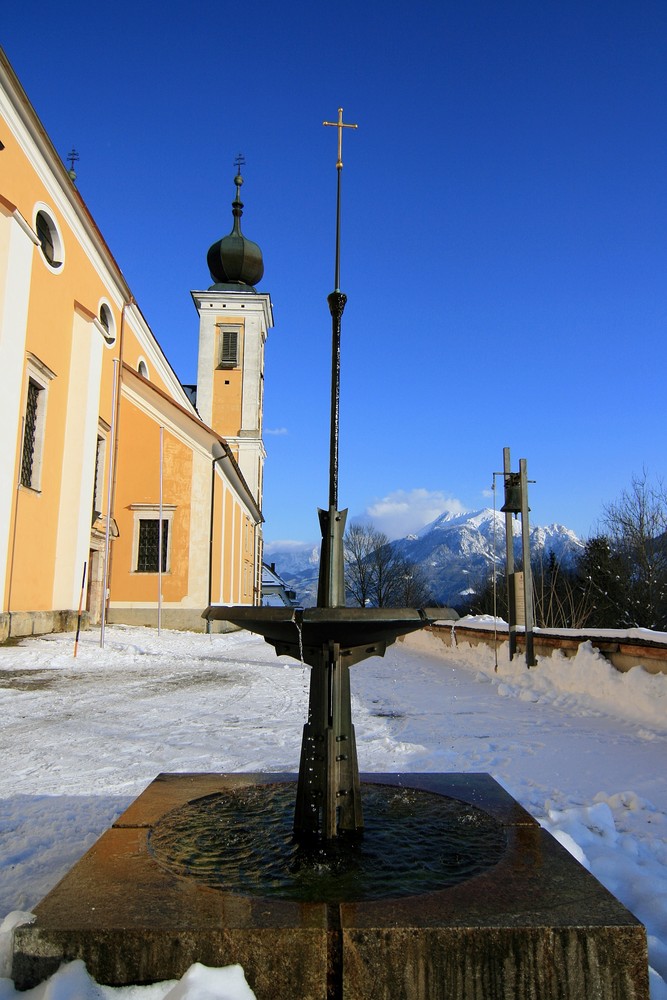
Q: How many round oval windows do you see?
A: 3